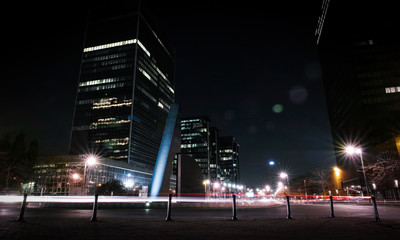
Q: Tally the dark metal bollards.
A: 7